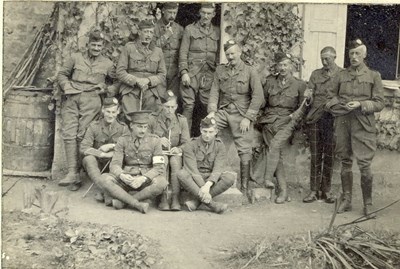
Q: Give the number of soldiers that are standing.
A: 8